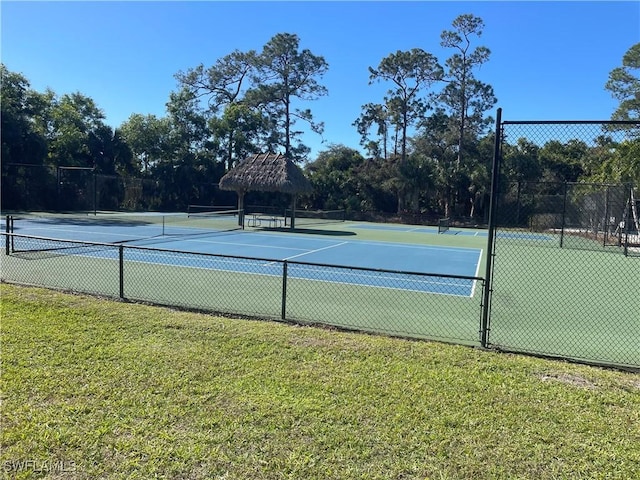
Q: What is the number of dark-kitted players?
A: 0